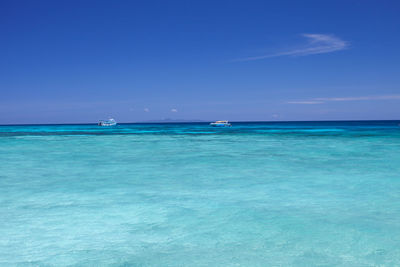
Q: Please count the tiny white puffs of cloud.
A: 2